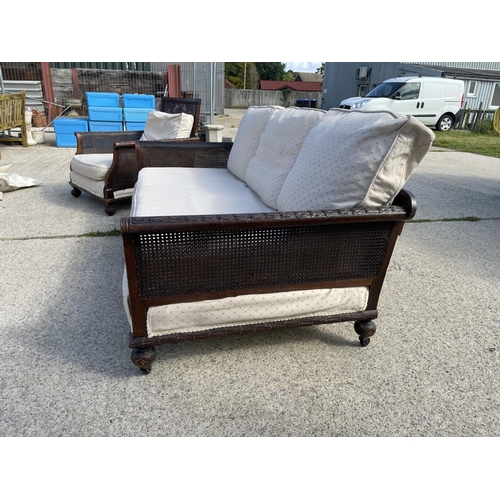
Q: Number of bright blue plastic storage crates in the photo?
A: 8